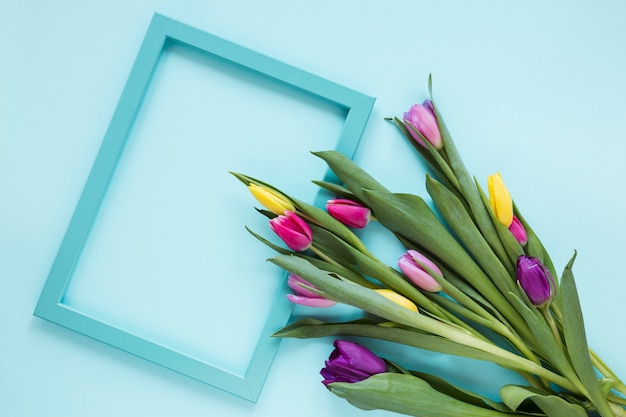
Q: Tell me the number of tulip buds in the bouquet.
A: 11